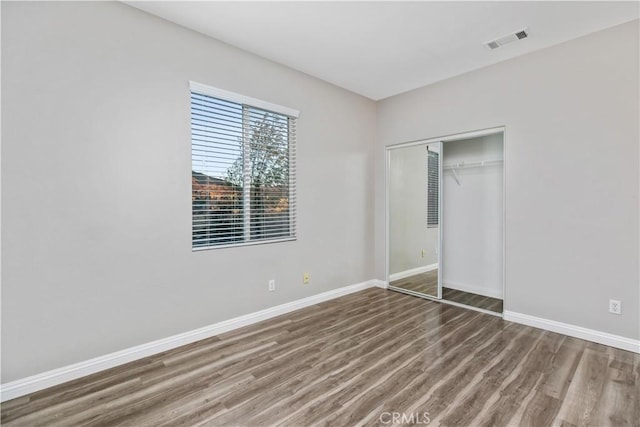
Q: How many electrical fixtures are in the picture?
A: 3